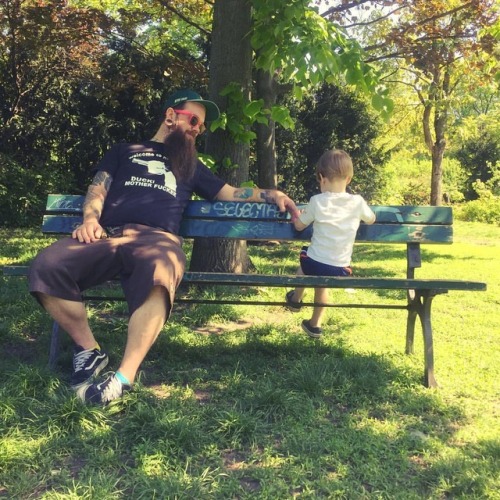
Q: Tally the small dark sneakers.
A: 2